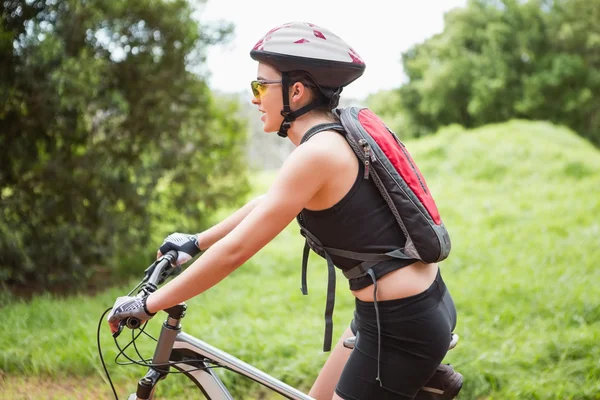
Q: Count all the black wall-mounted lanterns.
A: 0